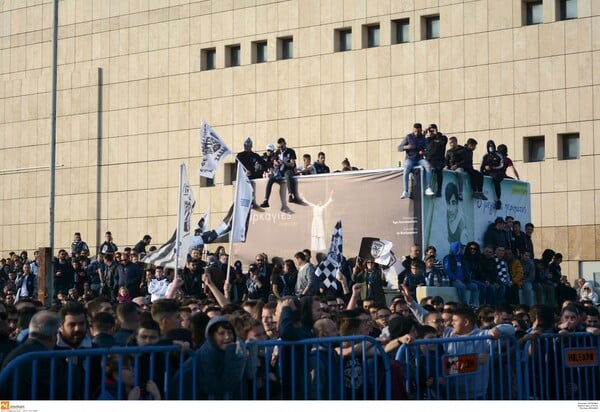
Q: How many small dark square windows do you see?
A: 14